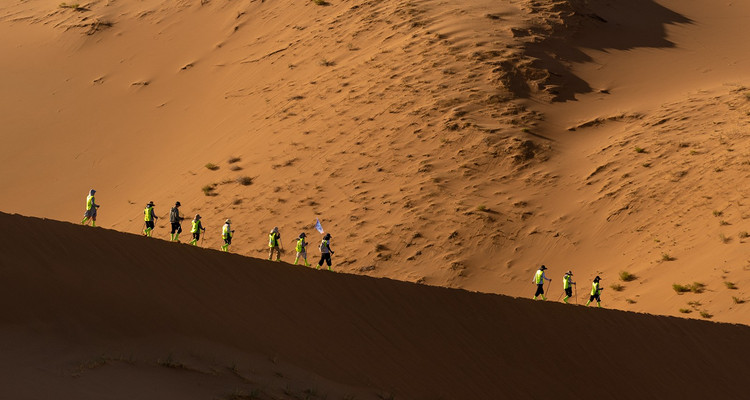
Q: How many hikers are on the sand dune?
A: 11